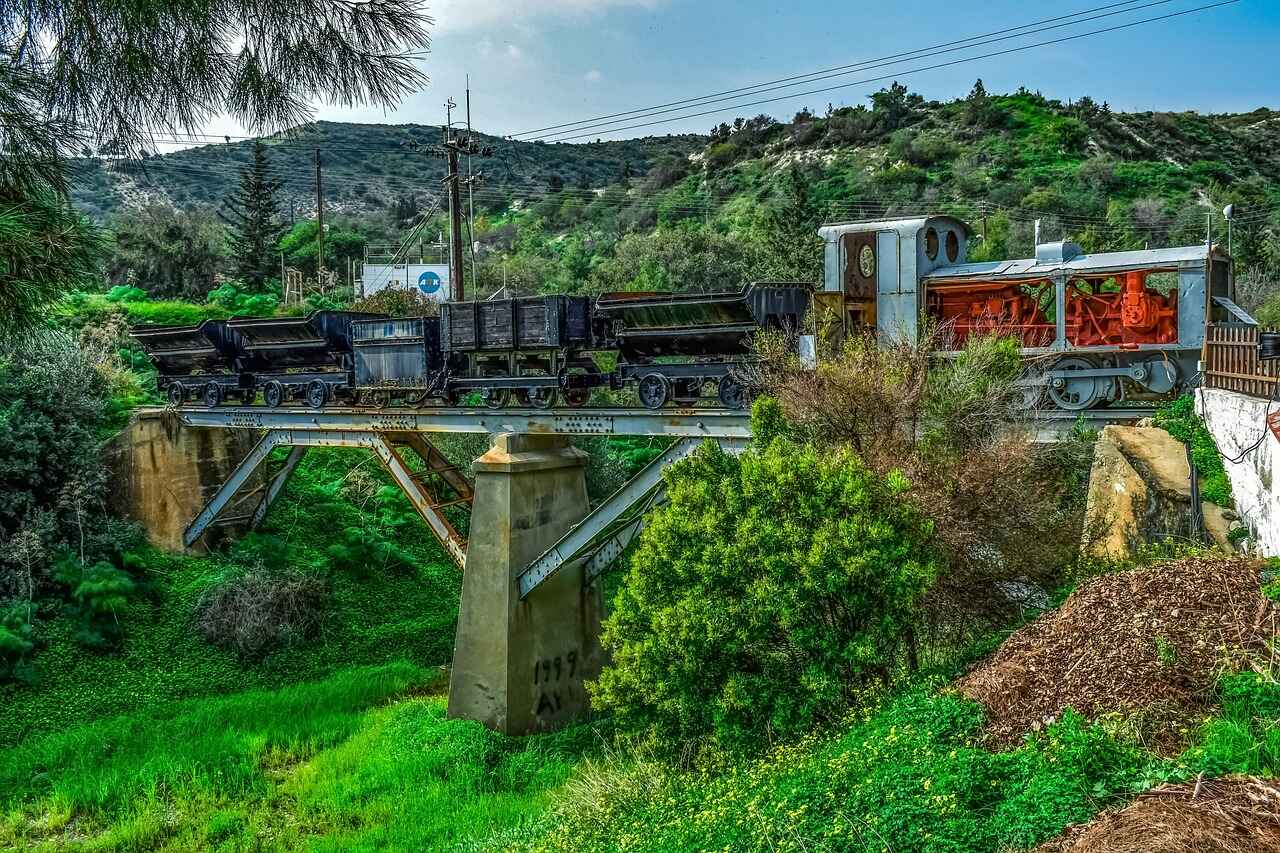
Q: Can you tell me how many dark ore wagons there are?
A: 5